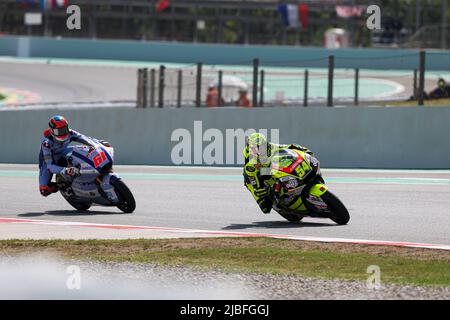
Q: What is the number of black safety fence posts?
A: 14